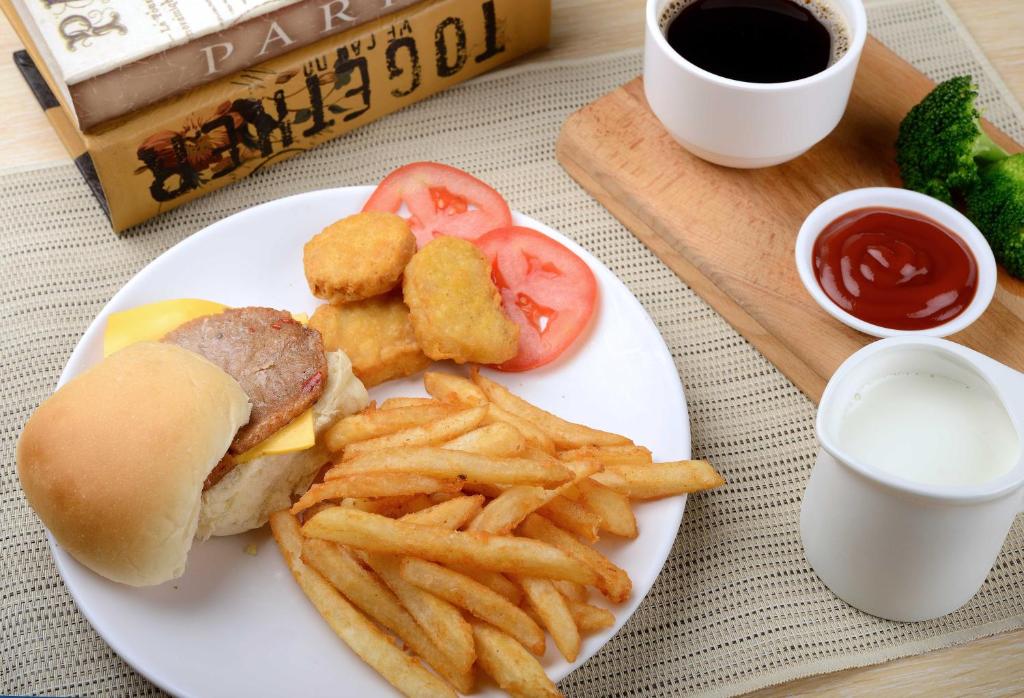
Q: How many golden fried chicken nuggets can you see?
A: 3